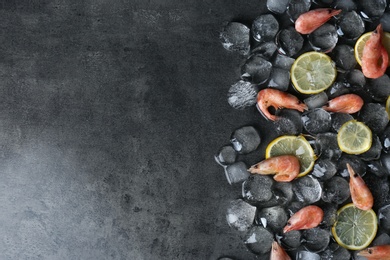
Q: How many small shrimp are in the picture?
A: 9